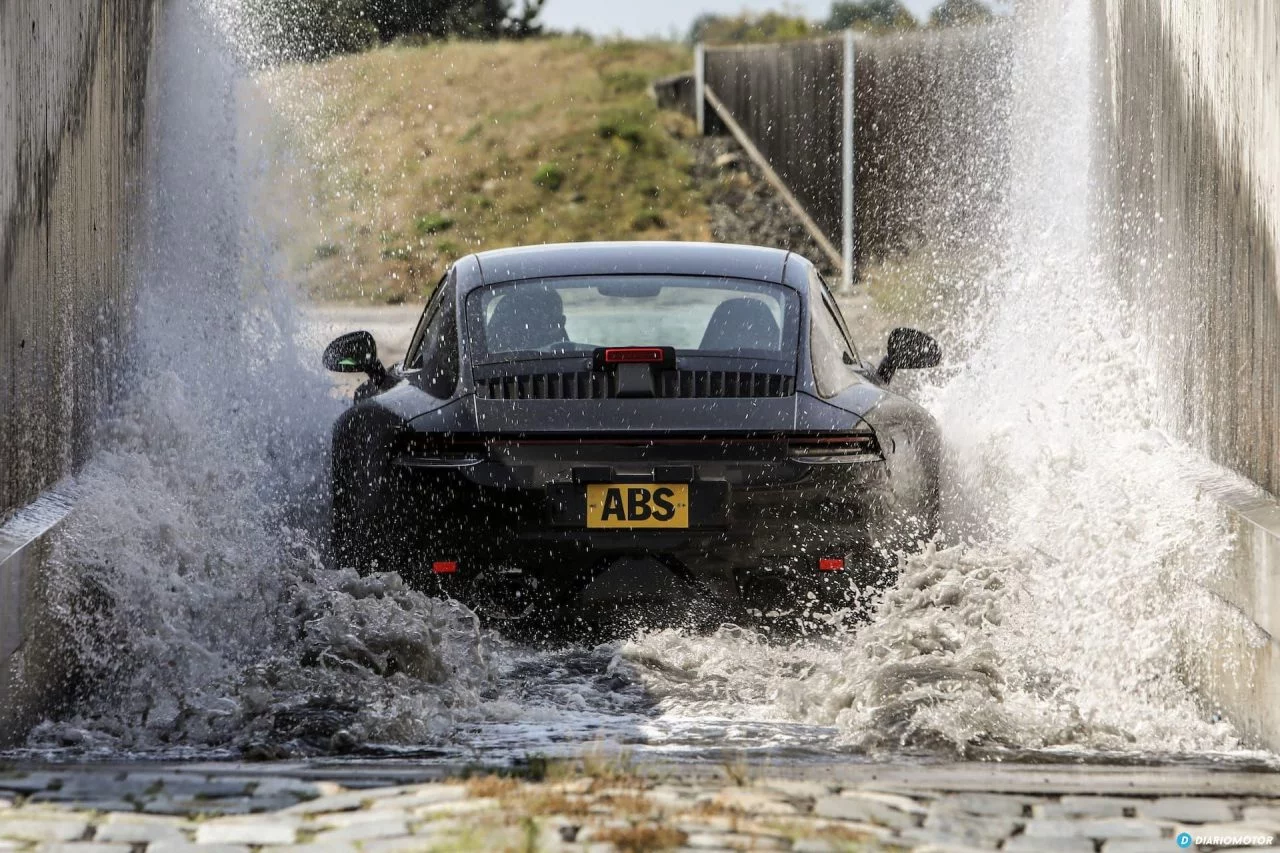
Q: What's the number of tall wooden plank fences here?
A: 1